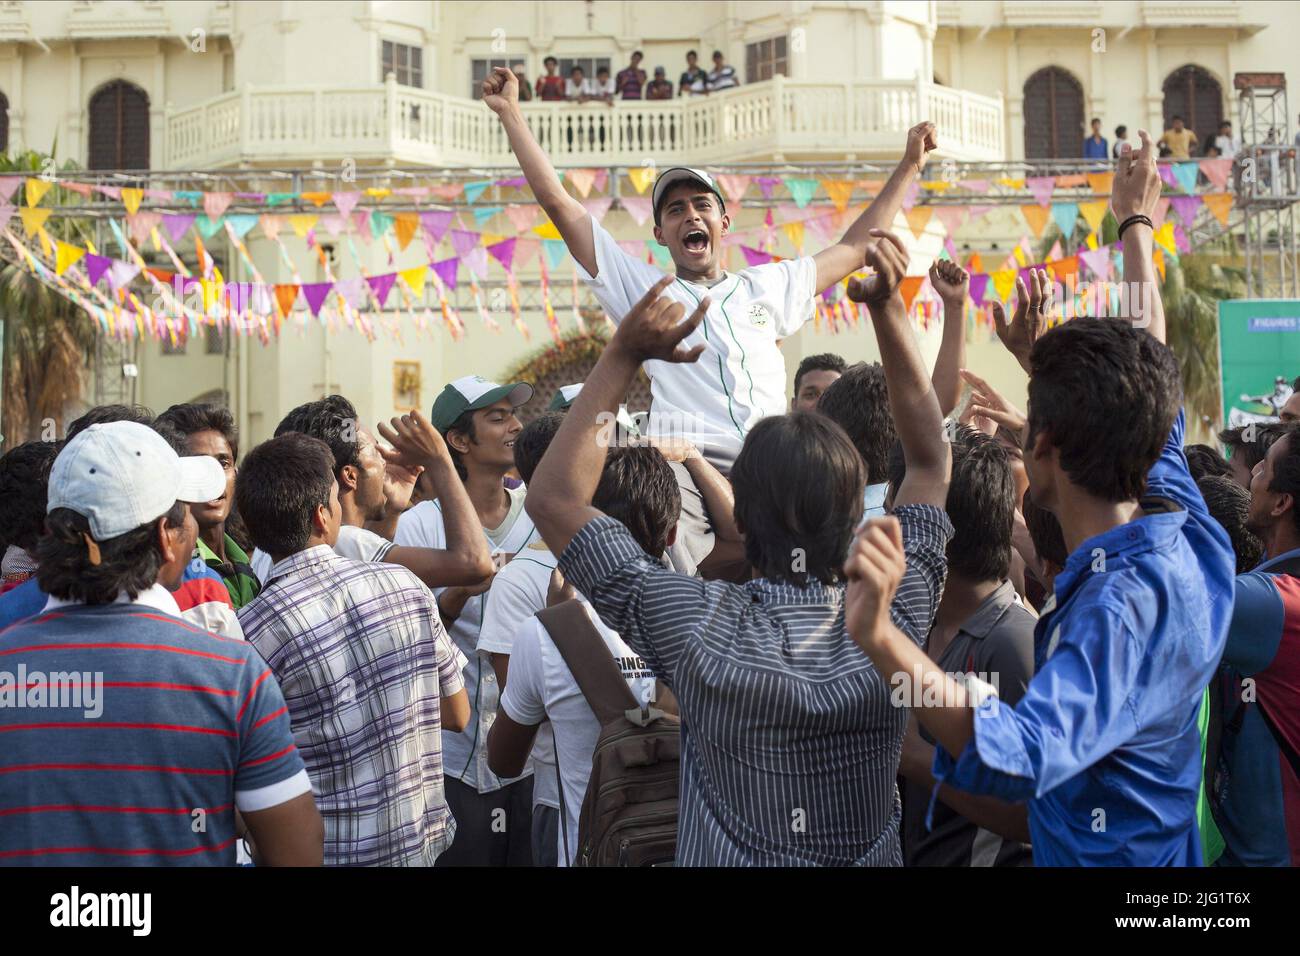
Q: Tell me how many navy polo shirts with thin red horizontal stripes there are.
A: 1